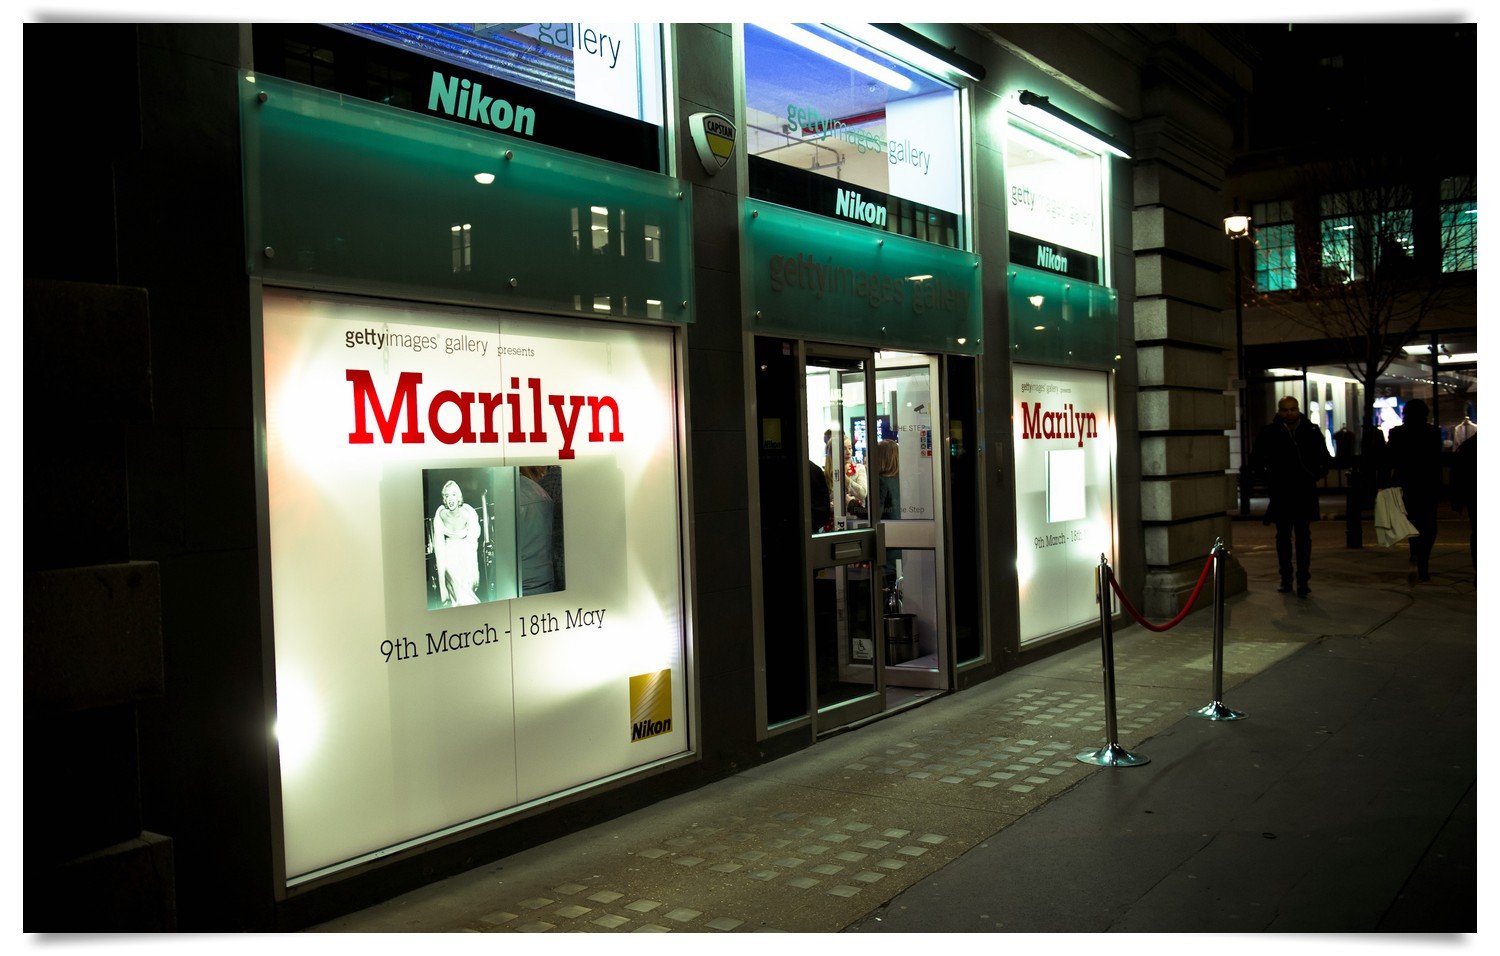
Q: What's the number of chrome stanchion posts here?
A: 2